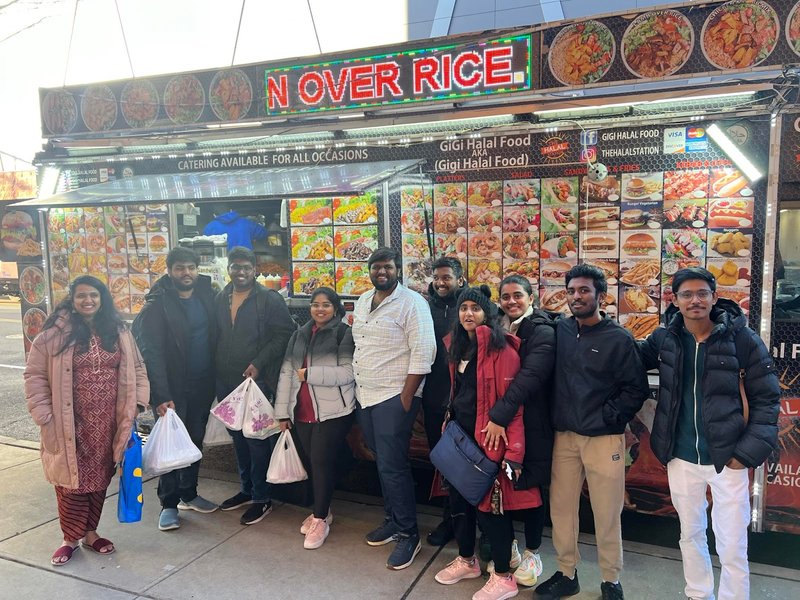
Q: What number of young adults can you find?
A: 10